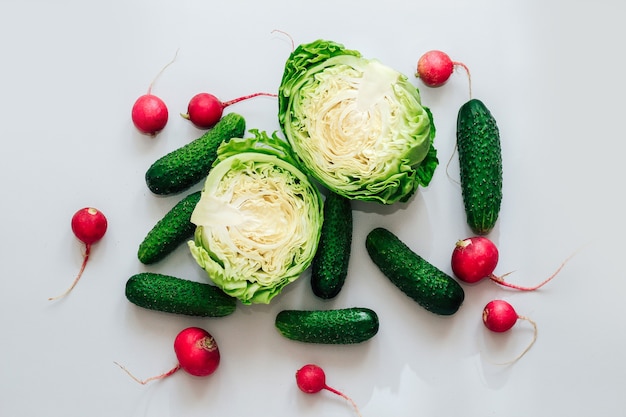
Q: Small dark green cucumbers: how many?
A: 7